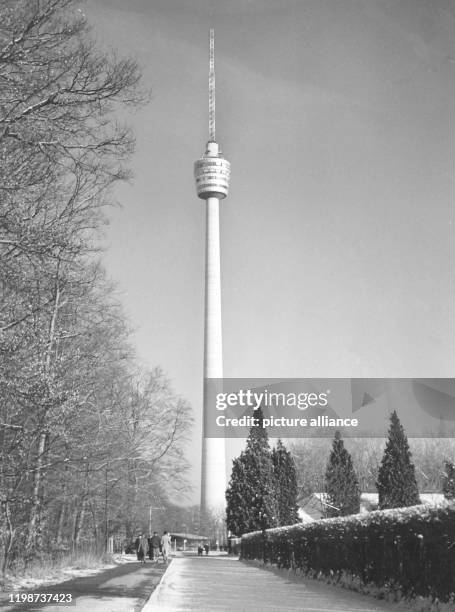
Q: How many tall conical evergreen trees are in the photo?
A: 4